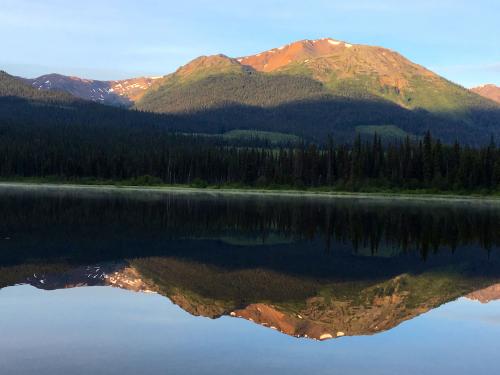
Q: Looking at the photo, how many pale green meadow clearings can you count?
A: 2